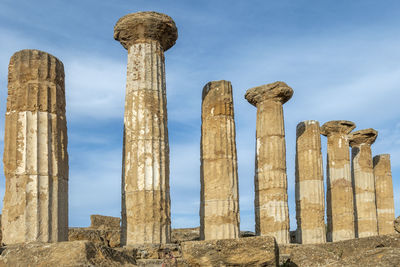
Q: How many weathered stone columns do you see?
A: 8